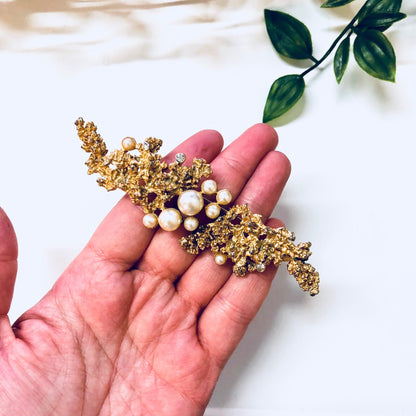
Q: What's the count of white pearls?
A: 9